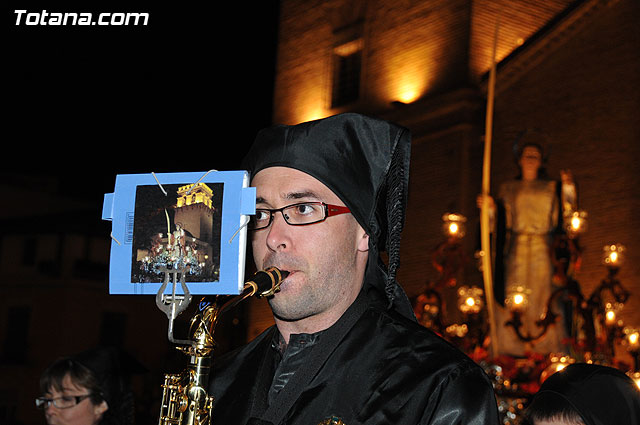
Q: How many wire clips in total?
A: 4